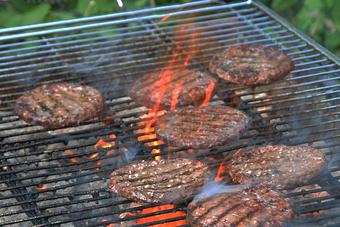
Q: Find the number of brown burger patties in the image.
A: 7